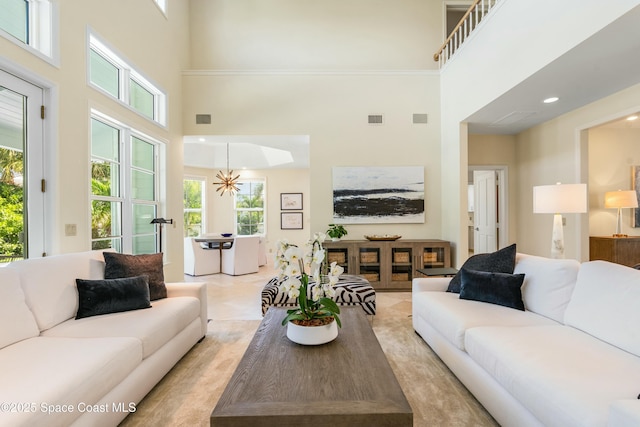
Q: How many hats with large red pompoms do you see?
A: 0